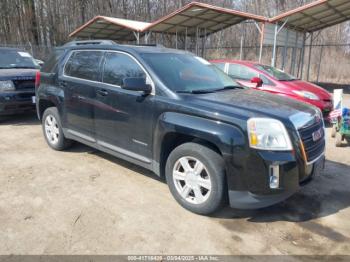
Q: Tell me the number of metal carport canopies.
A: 3